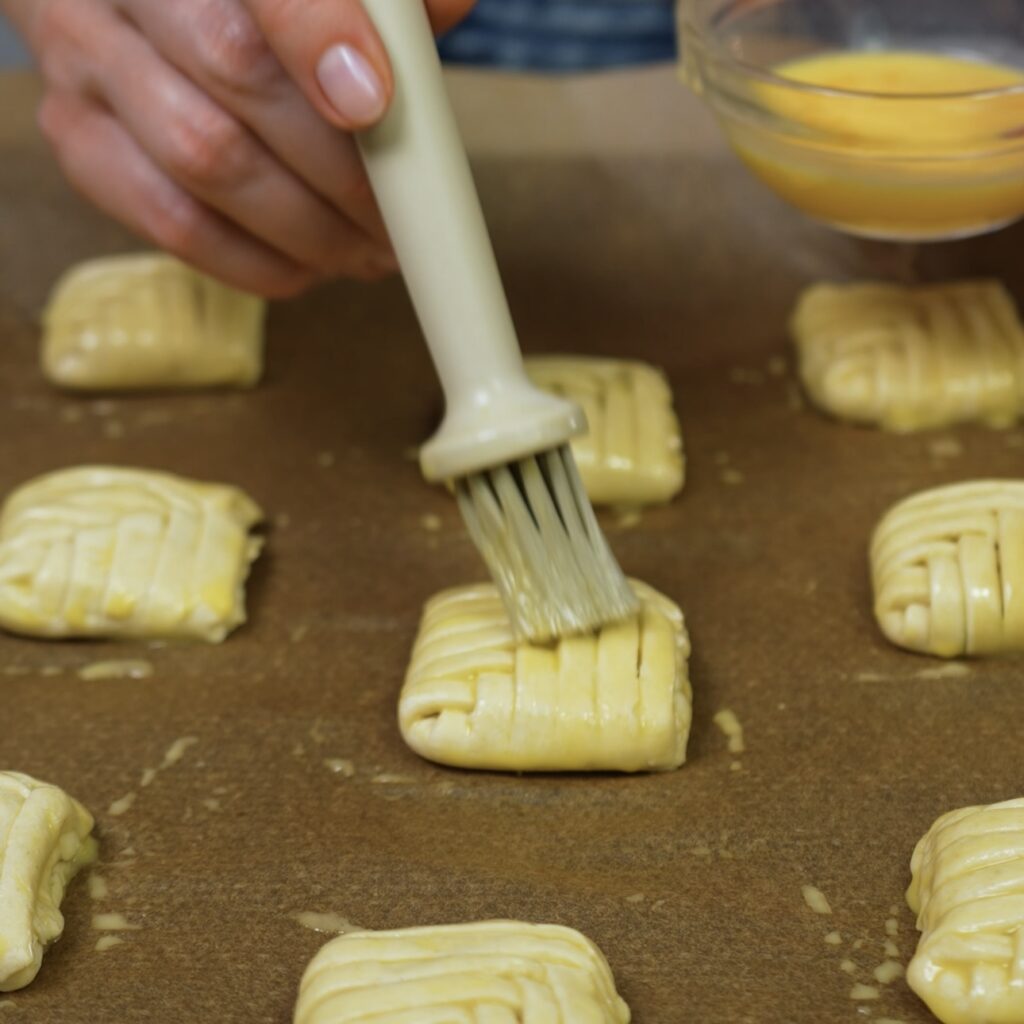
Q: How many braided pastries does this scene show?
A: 9